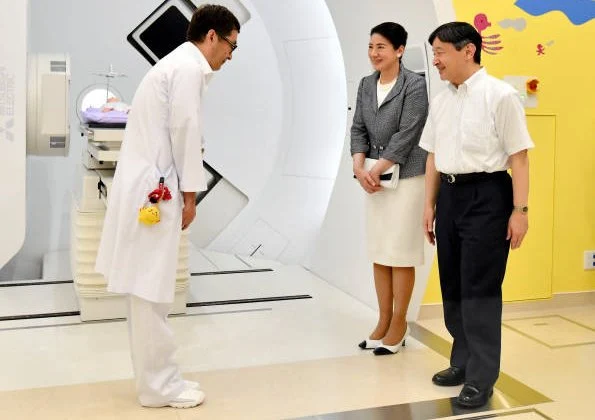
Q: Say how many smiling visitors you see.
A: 2